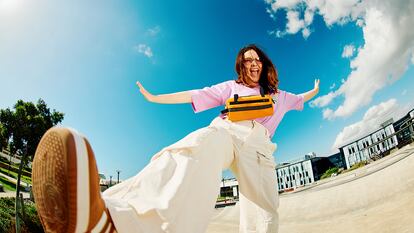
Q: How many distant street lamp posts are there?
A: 2